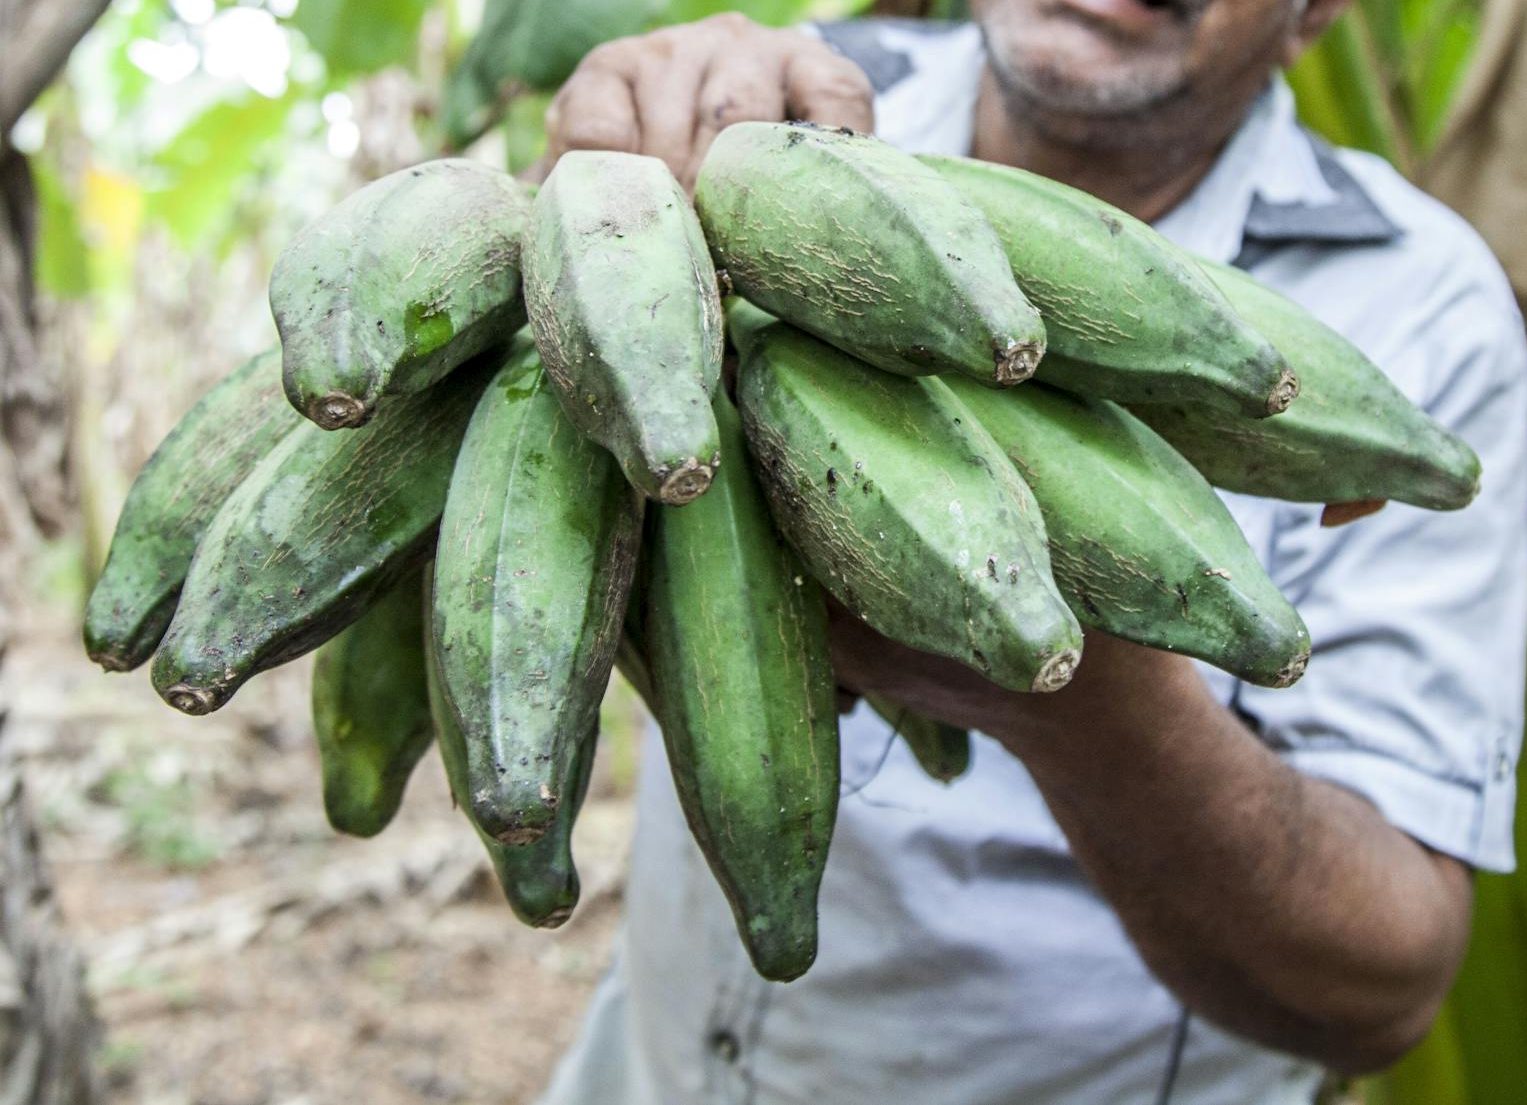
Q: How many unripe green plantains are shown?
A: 14